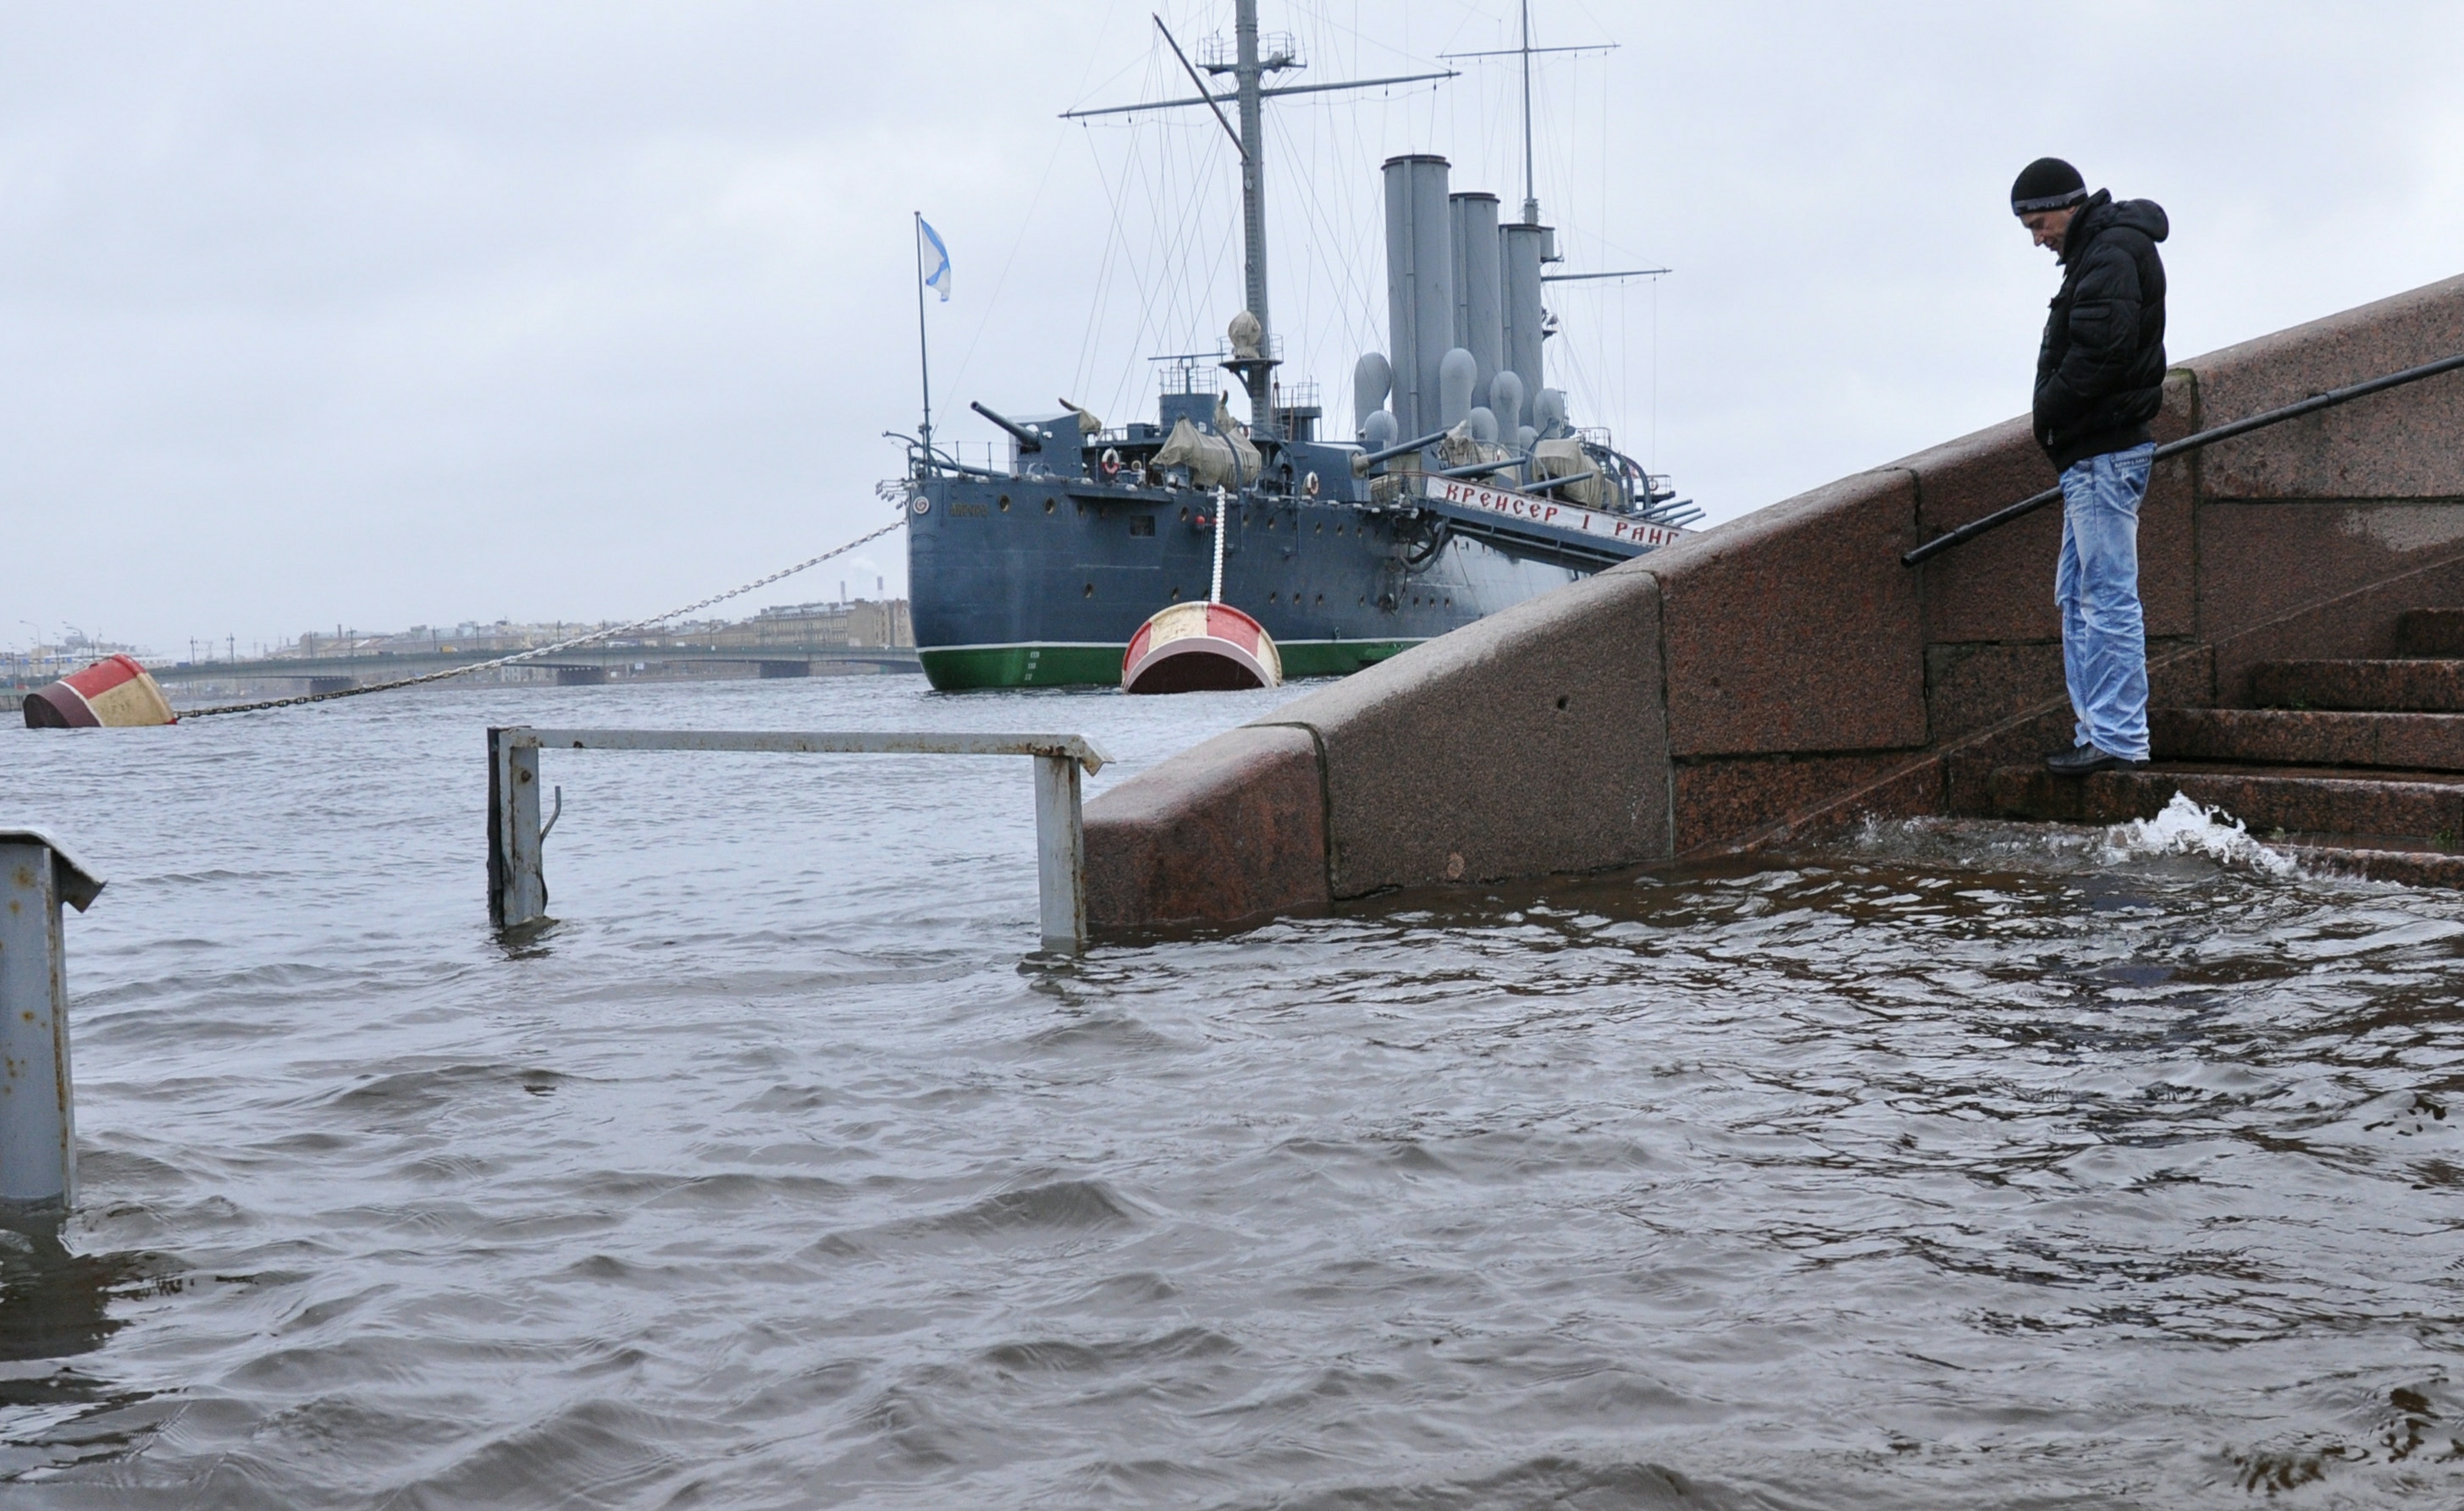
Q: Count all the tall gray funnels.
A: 3